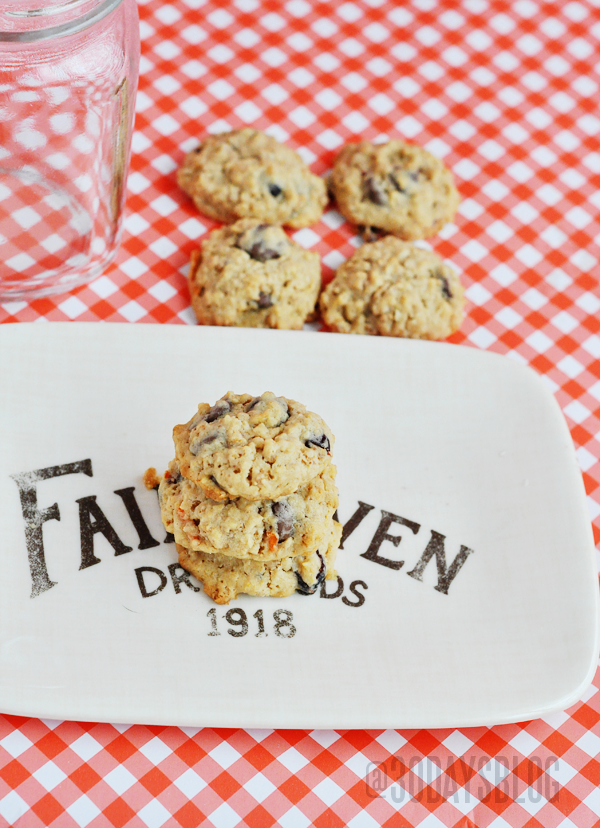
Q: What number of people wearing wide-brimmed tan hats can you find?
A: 0